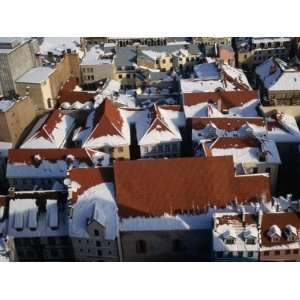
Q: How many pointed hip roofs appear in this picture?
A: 3